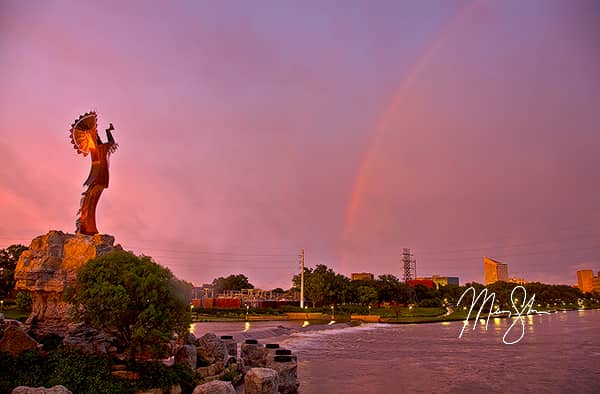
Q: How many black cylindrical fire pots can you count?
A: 5